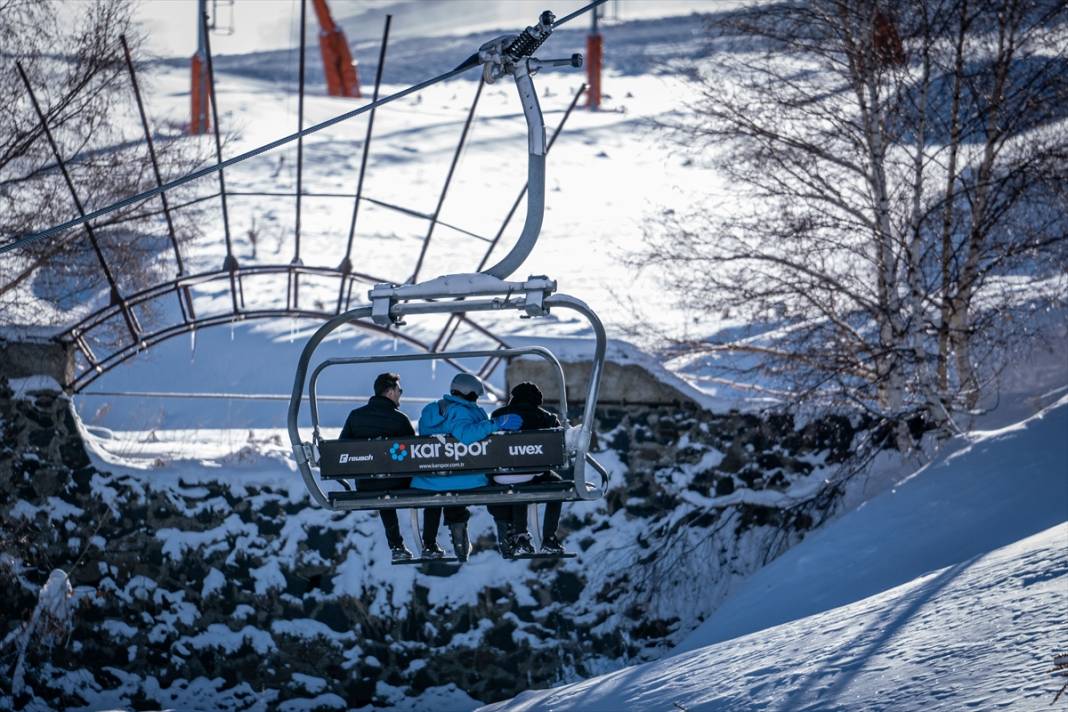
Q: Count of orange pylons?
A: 3